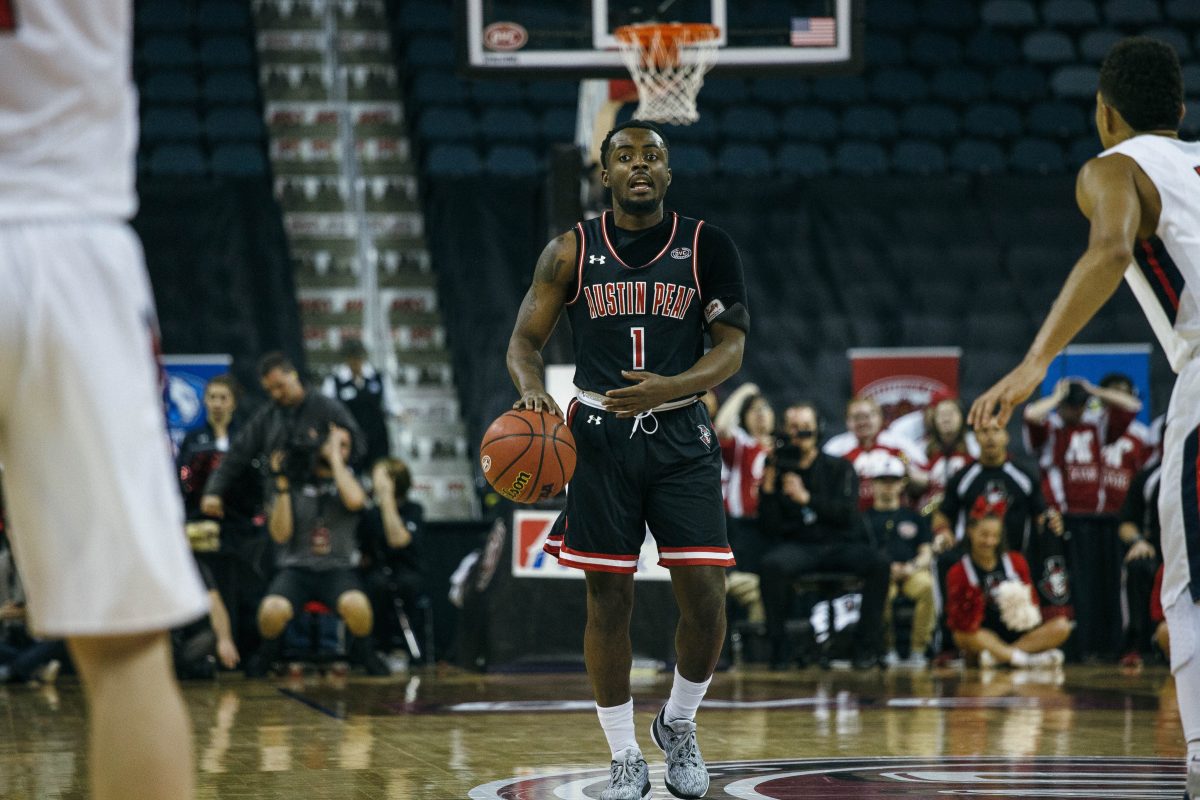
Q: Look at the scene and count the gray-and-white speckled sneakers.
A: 2